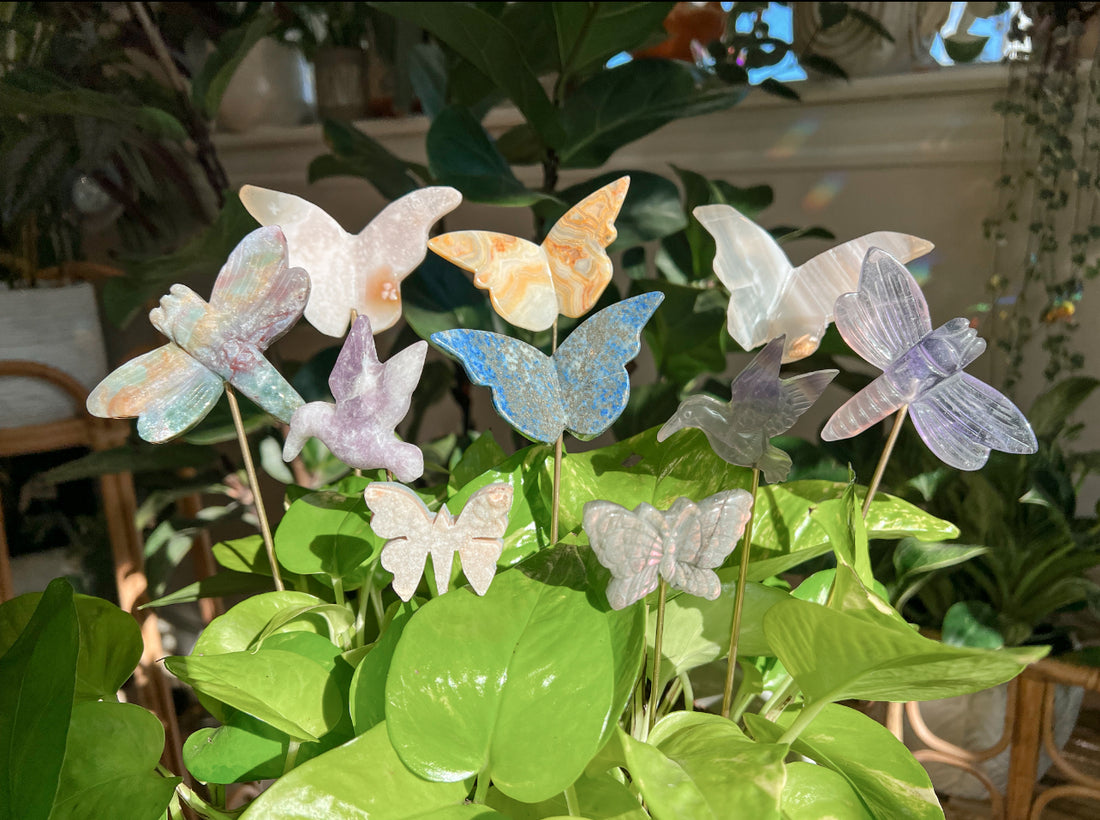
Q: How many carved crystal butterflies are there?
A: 6